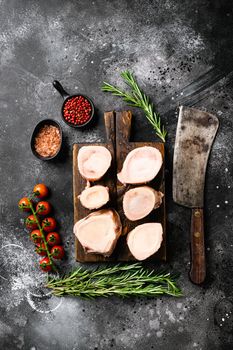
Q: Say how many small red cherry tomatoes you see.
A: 10